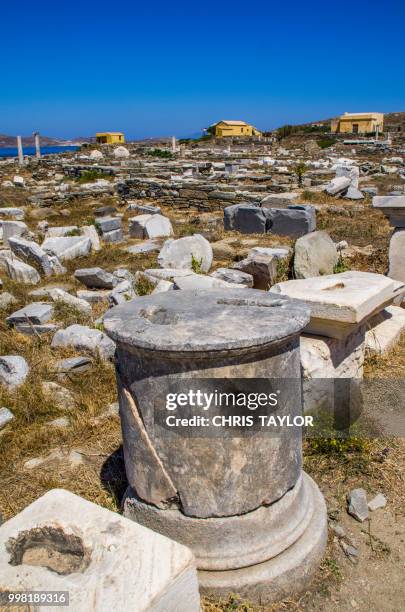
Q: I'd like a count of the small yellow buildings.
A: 3